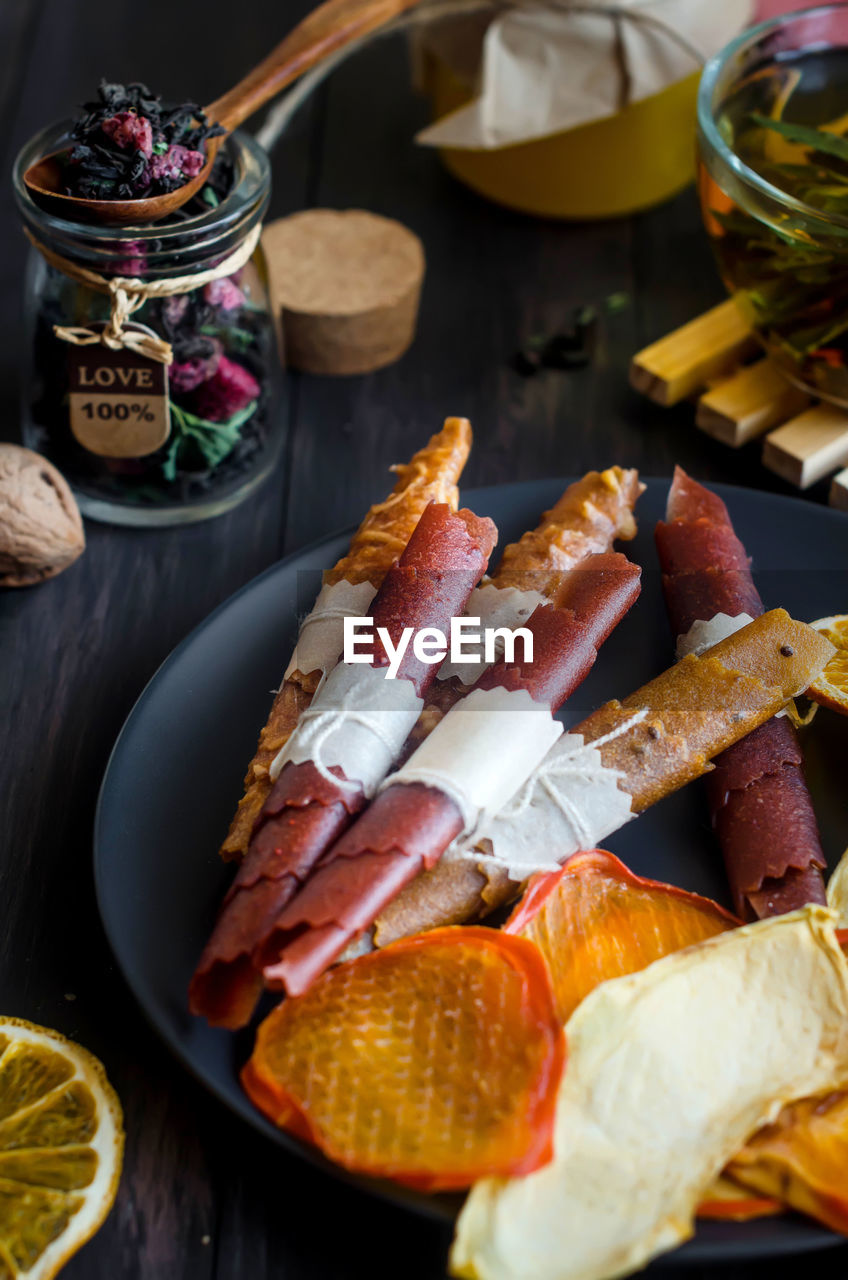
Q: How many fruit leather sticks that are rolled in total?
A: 6